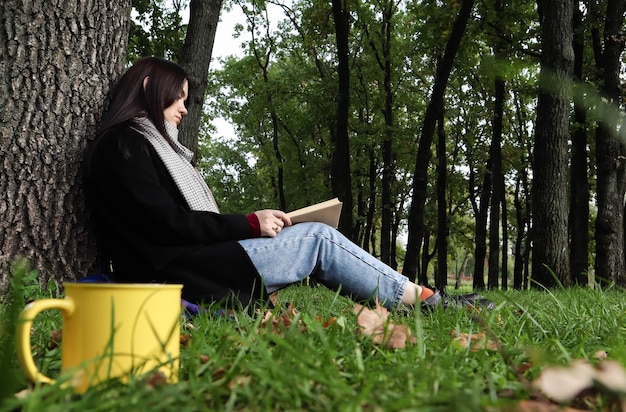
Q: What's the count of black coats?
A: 1